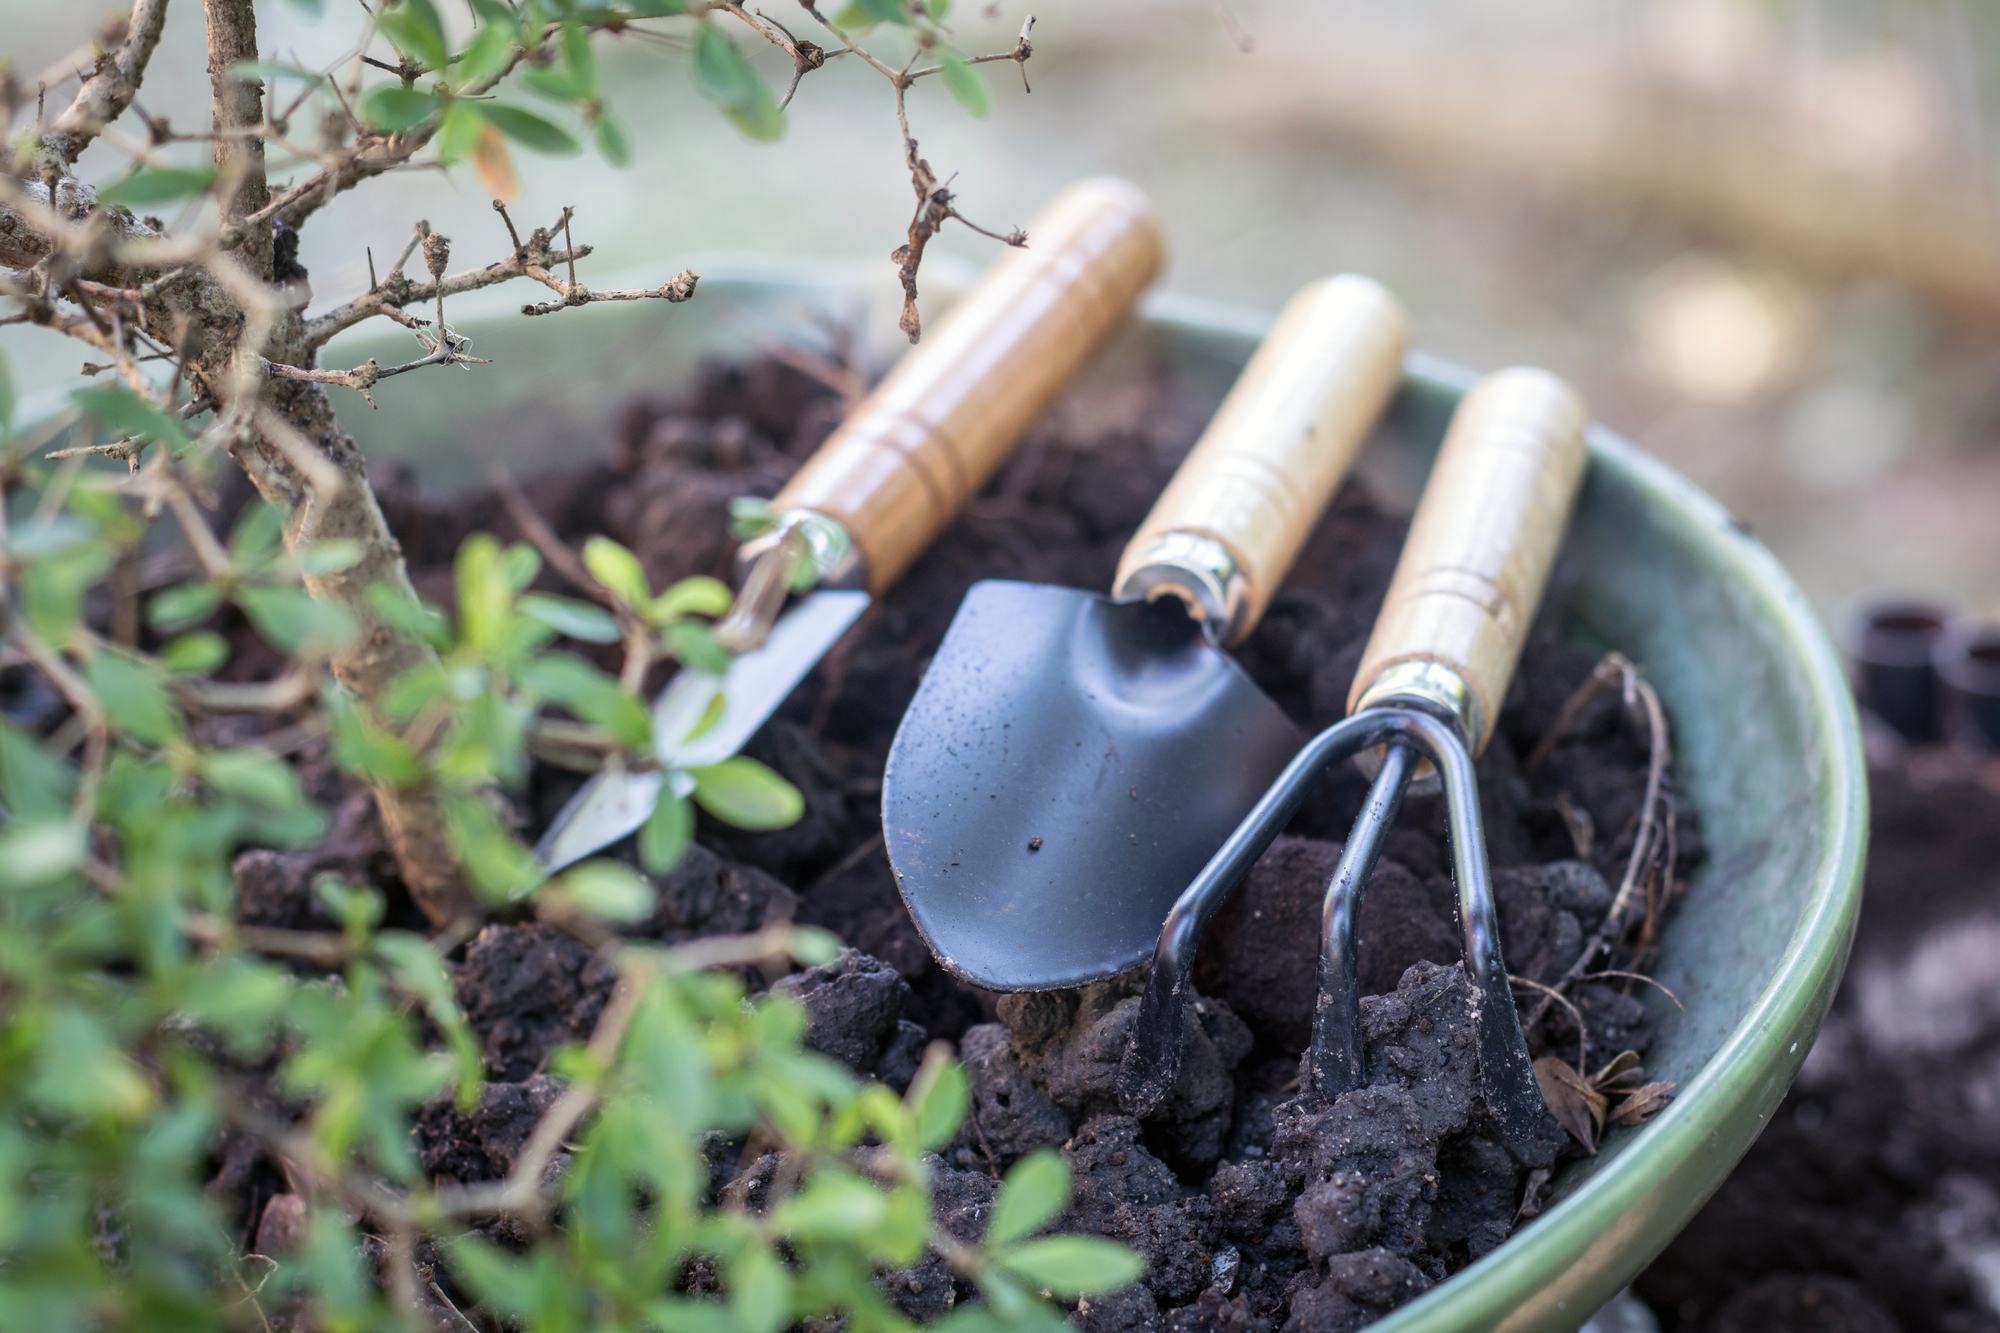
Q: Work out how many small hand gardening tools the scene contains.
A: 3